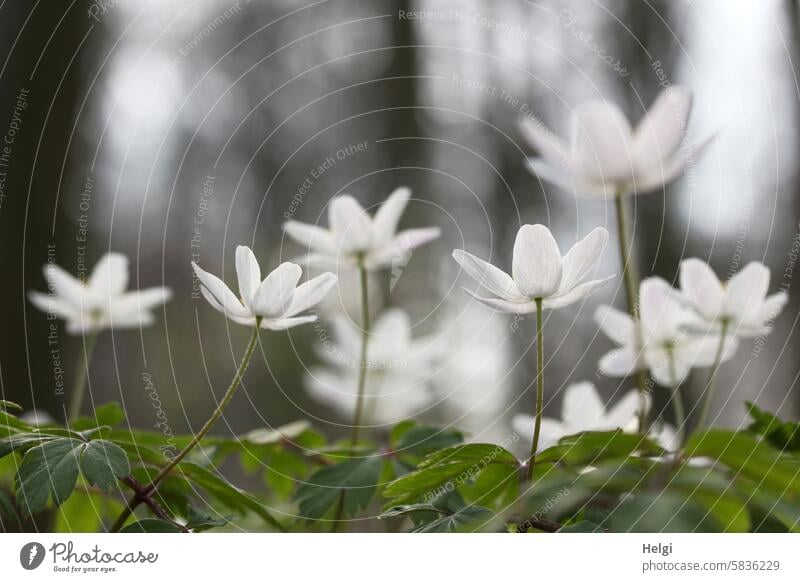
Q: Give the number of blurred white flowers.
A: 7